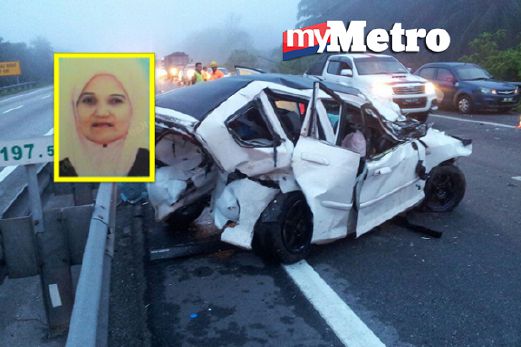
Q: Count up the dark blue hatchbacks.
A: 1